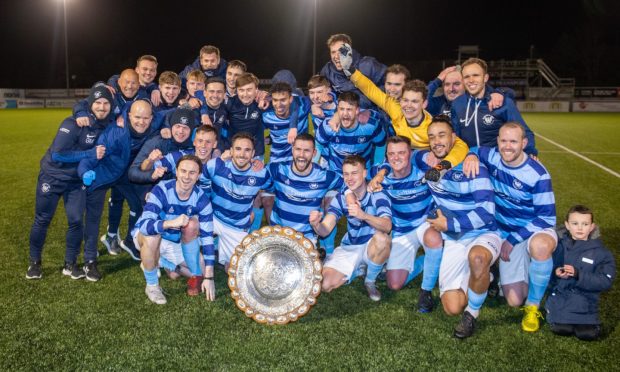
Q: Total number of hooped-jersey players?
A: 11